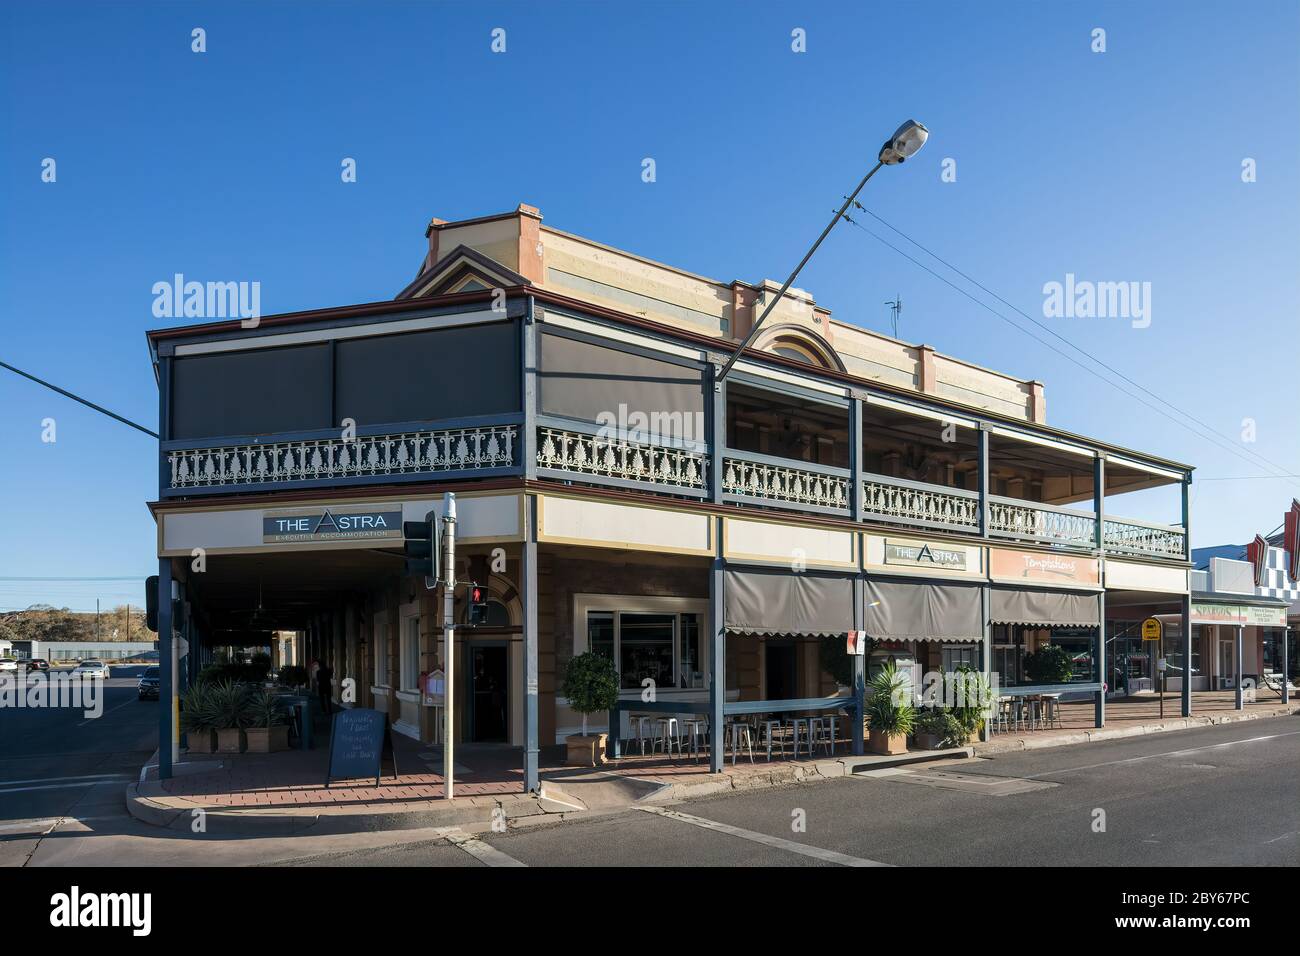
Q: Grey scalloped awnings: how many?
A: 3